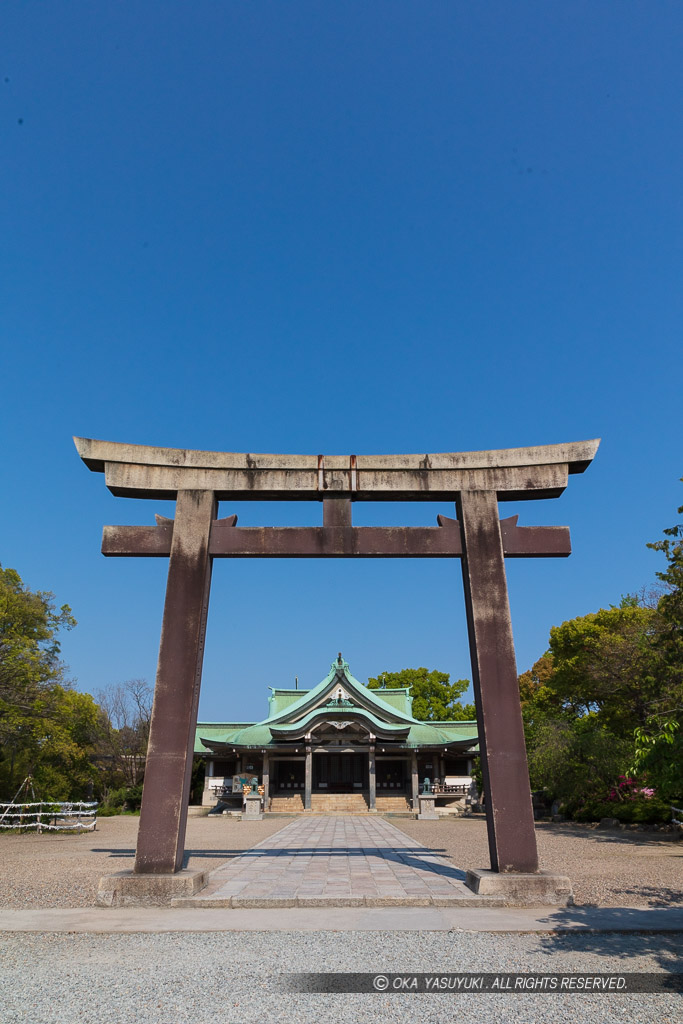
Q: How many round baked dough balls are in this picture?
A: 0